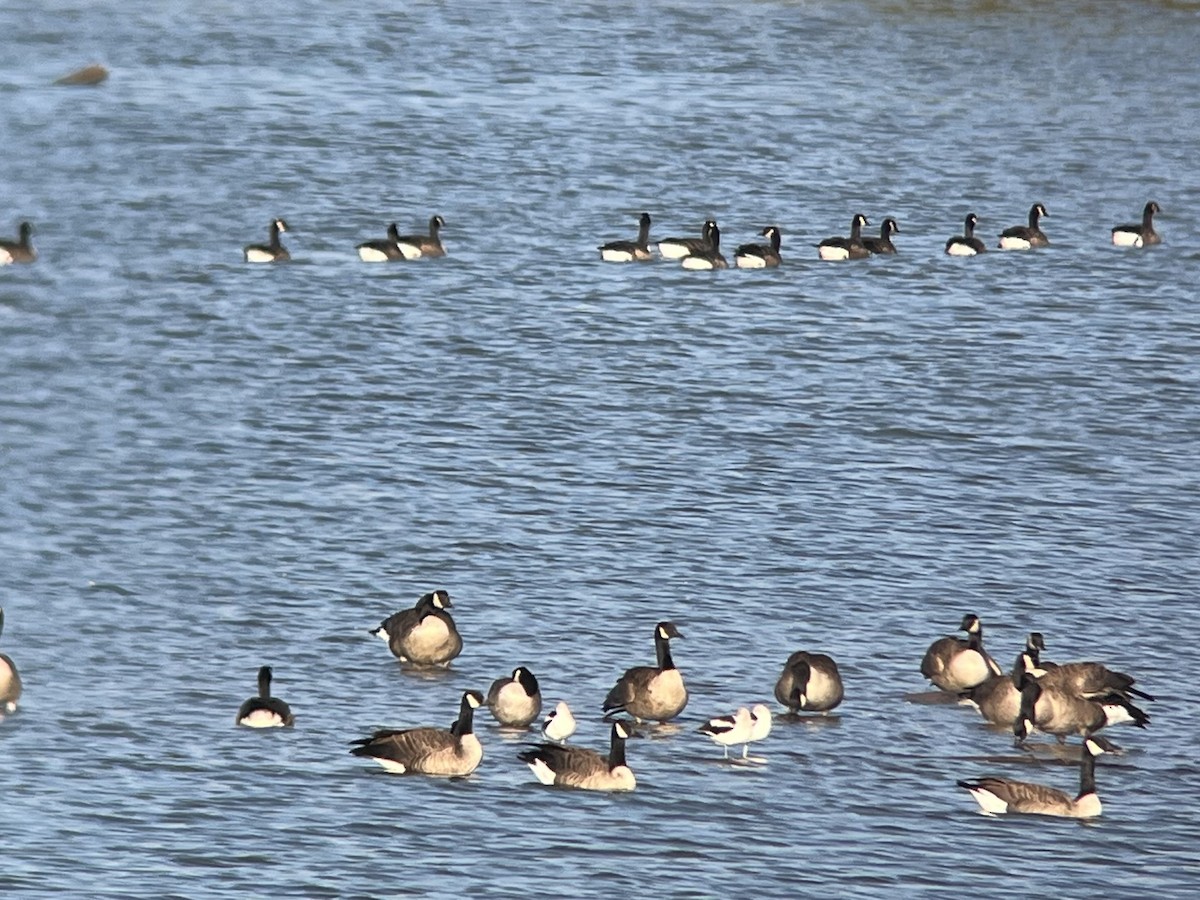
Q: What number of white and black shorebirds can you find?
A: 3